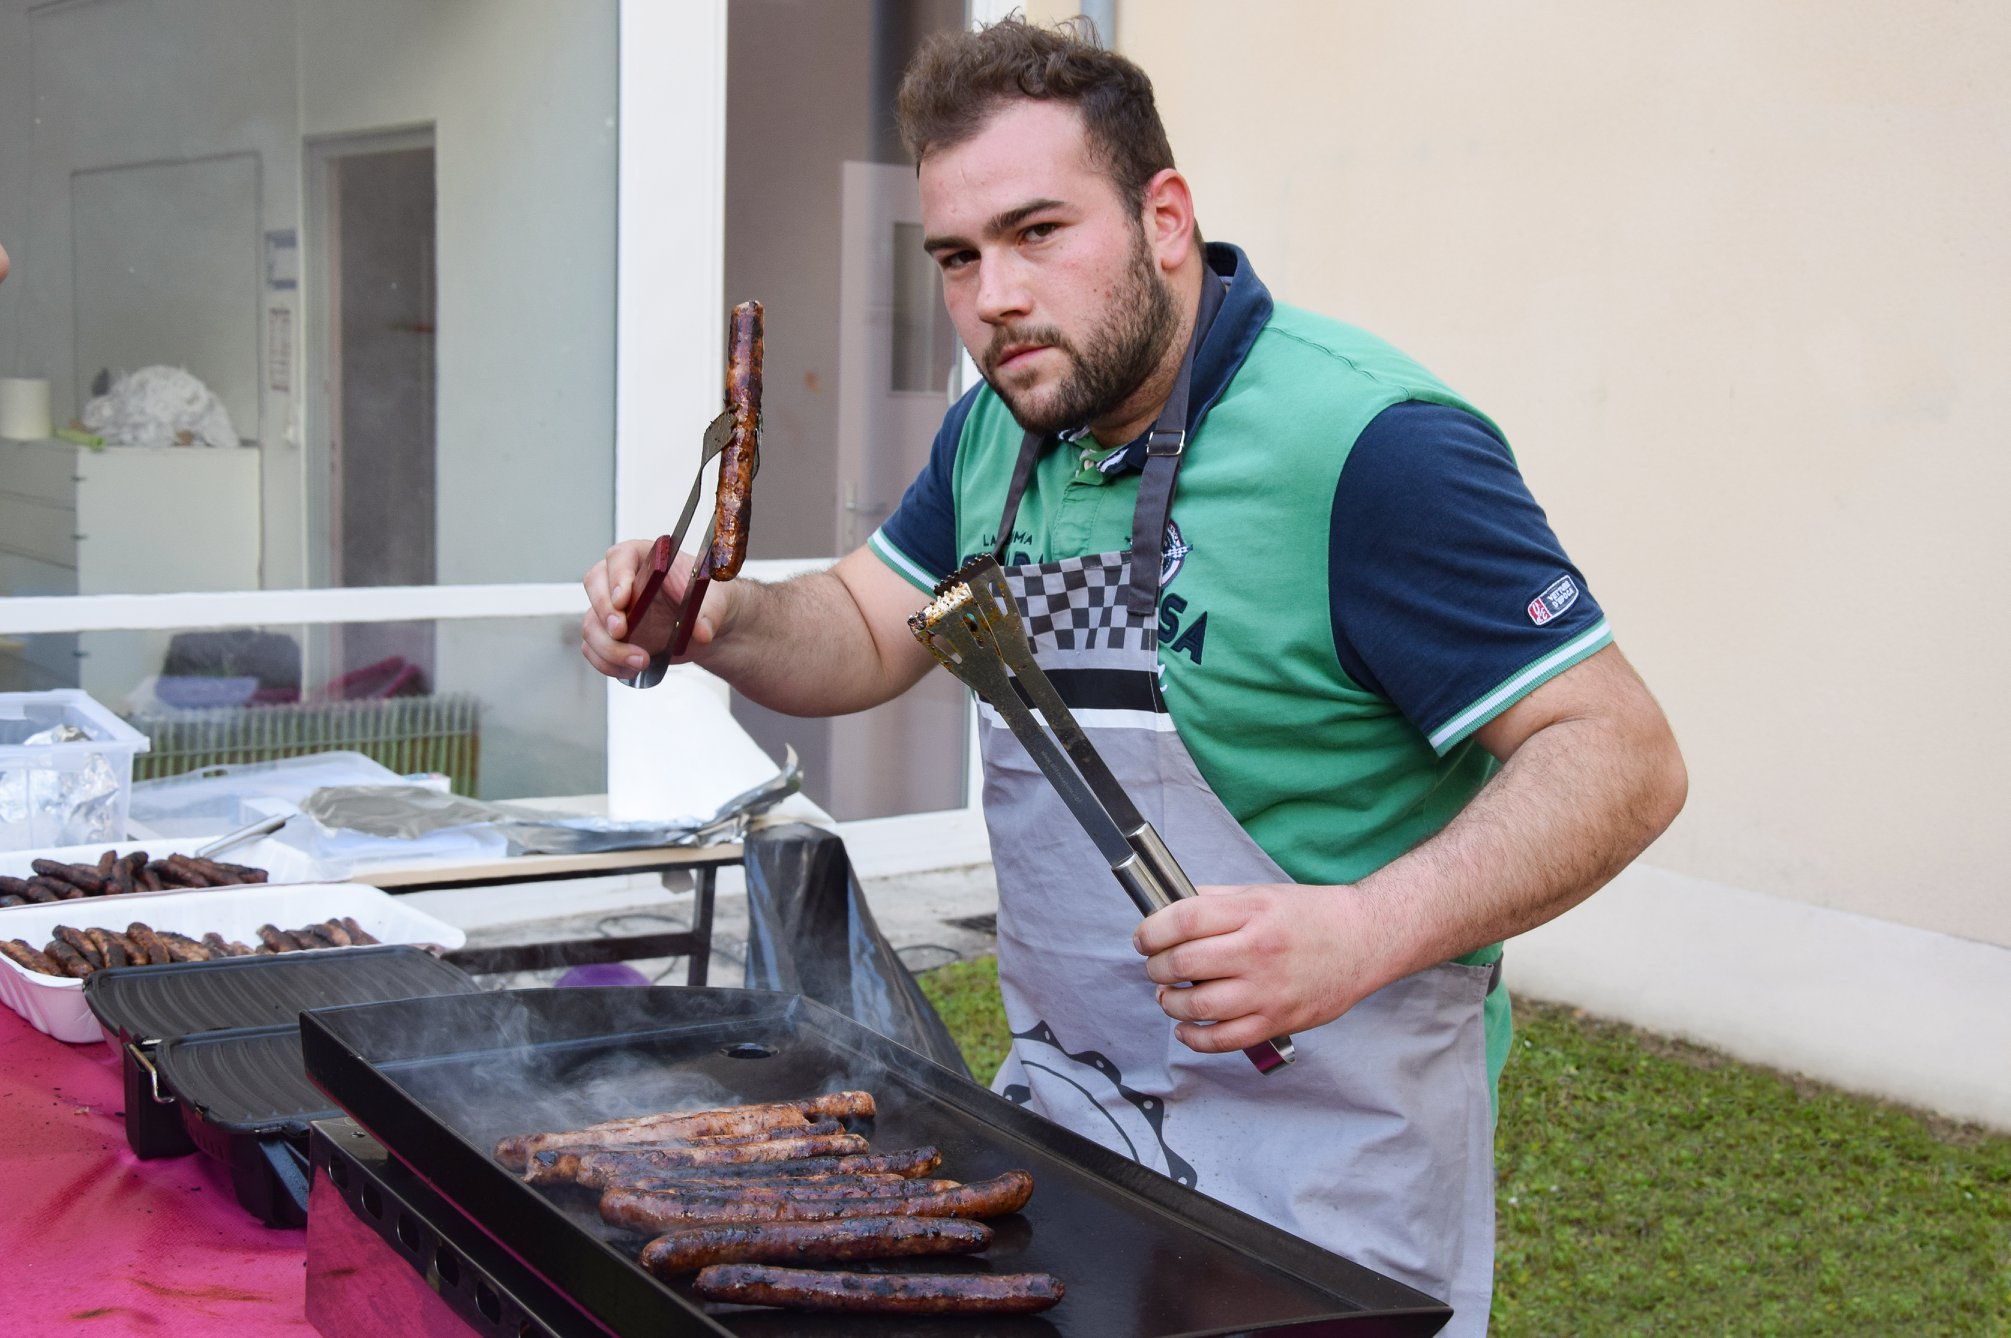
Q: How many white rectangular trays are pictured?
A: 2